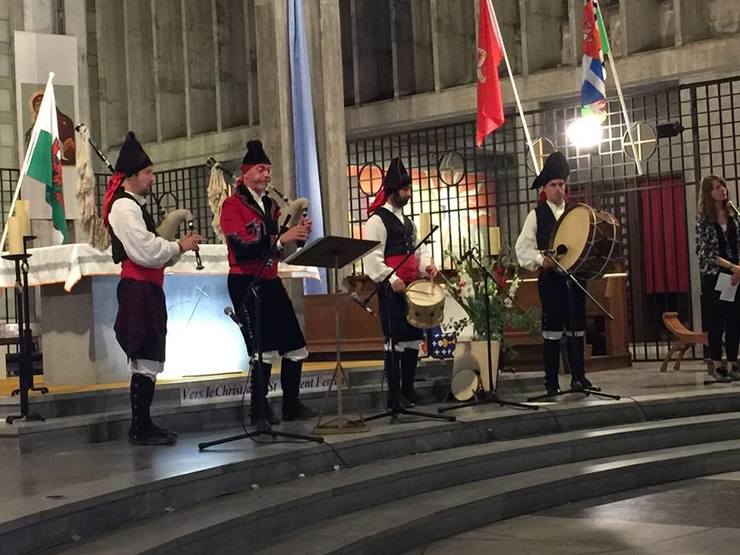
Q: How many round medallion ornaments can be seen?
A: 4